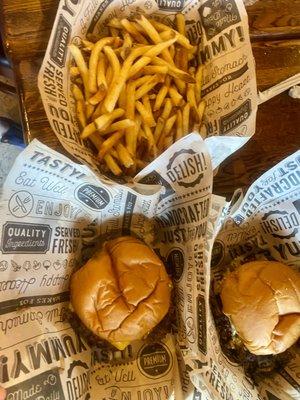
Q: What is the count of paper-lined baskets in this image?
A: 3